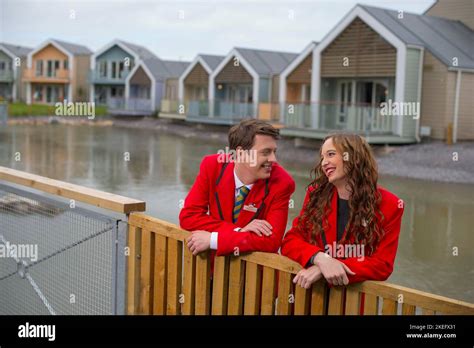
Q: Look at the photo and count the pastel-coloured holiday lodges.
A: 8